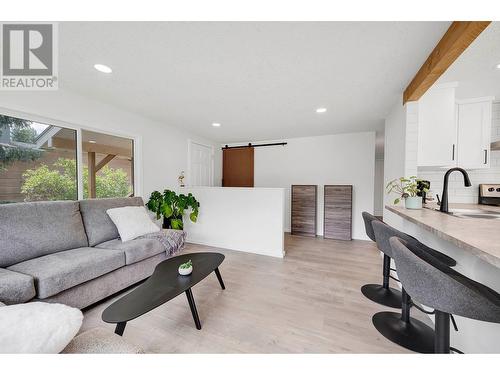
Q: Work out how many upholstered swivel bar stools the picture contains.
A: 3